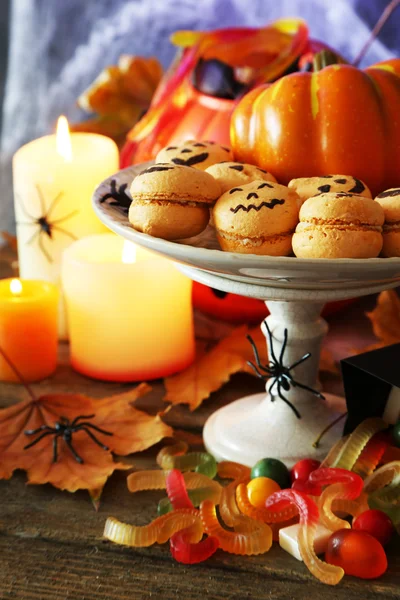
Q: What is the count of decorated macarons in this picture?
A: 7